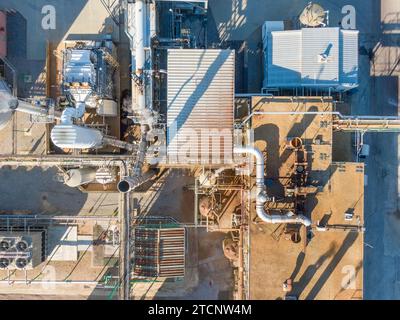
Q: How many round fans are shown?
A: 4